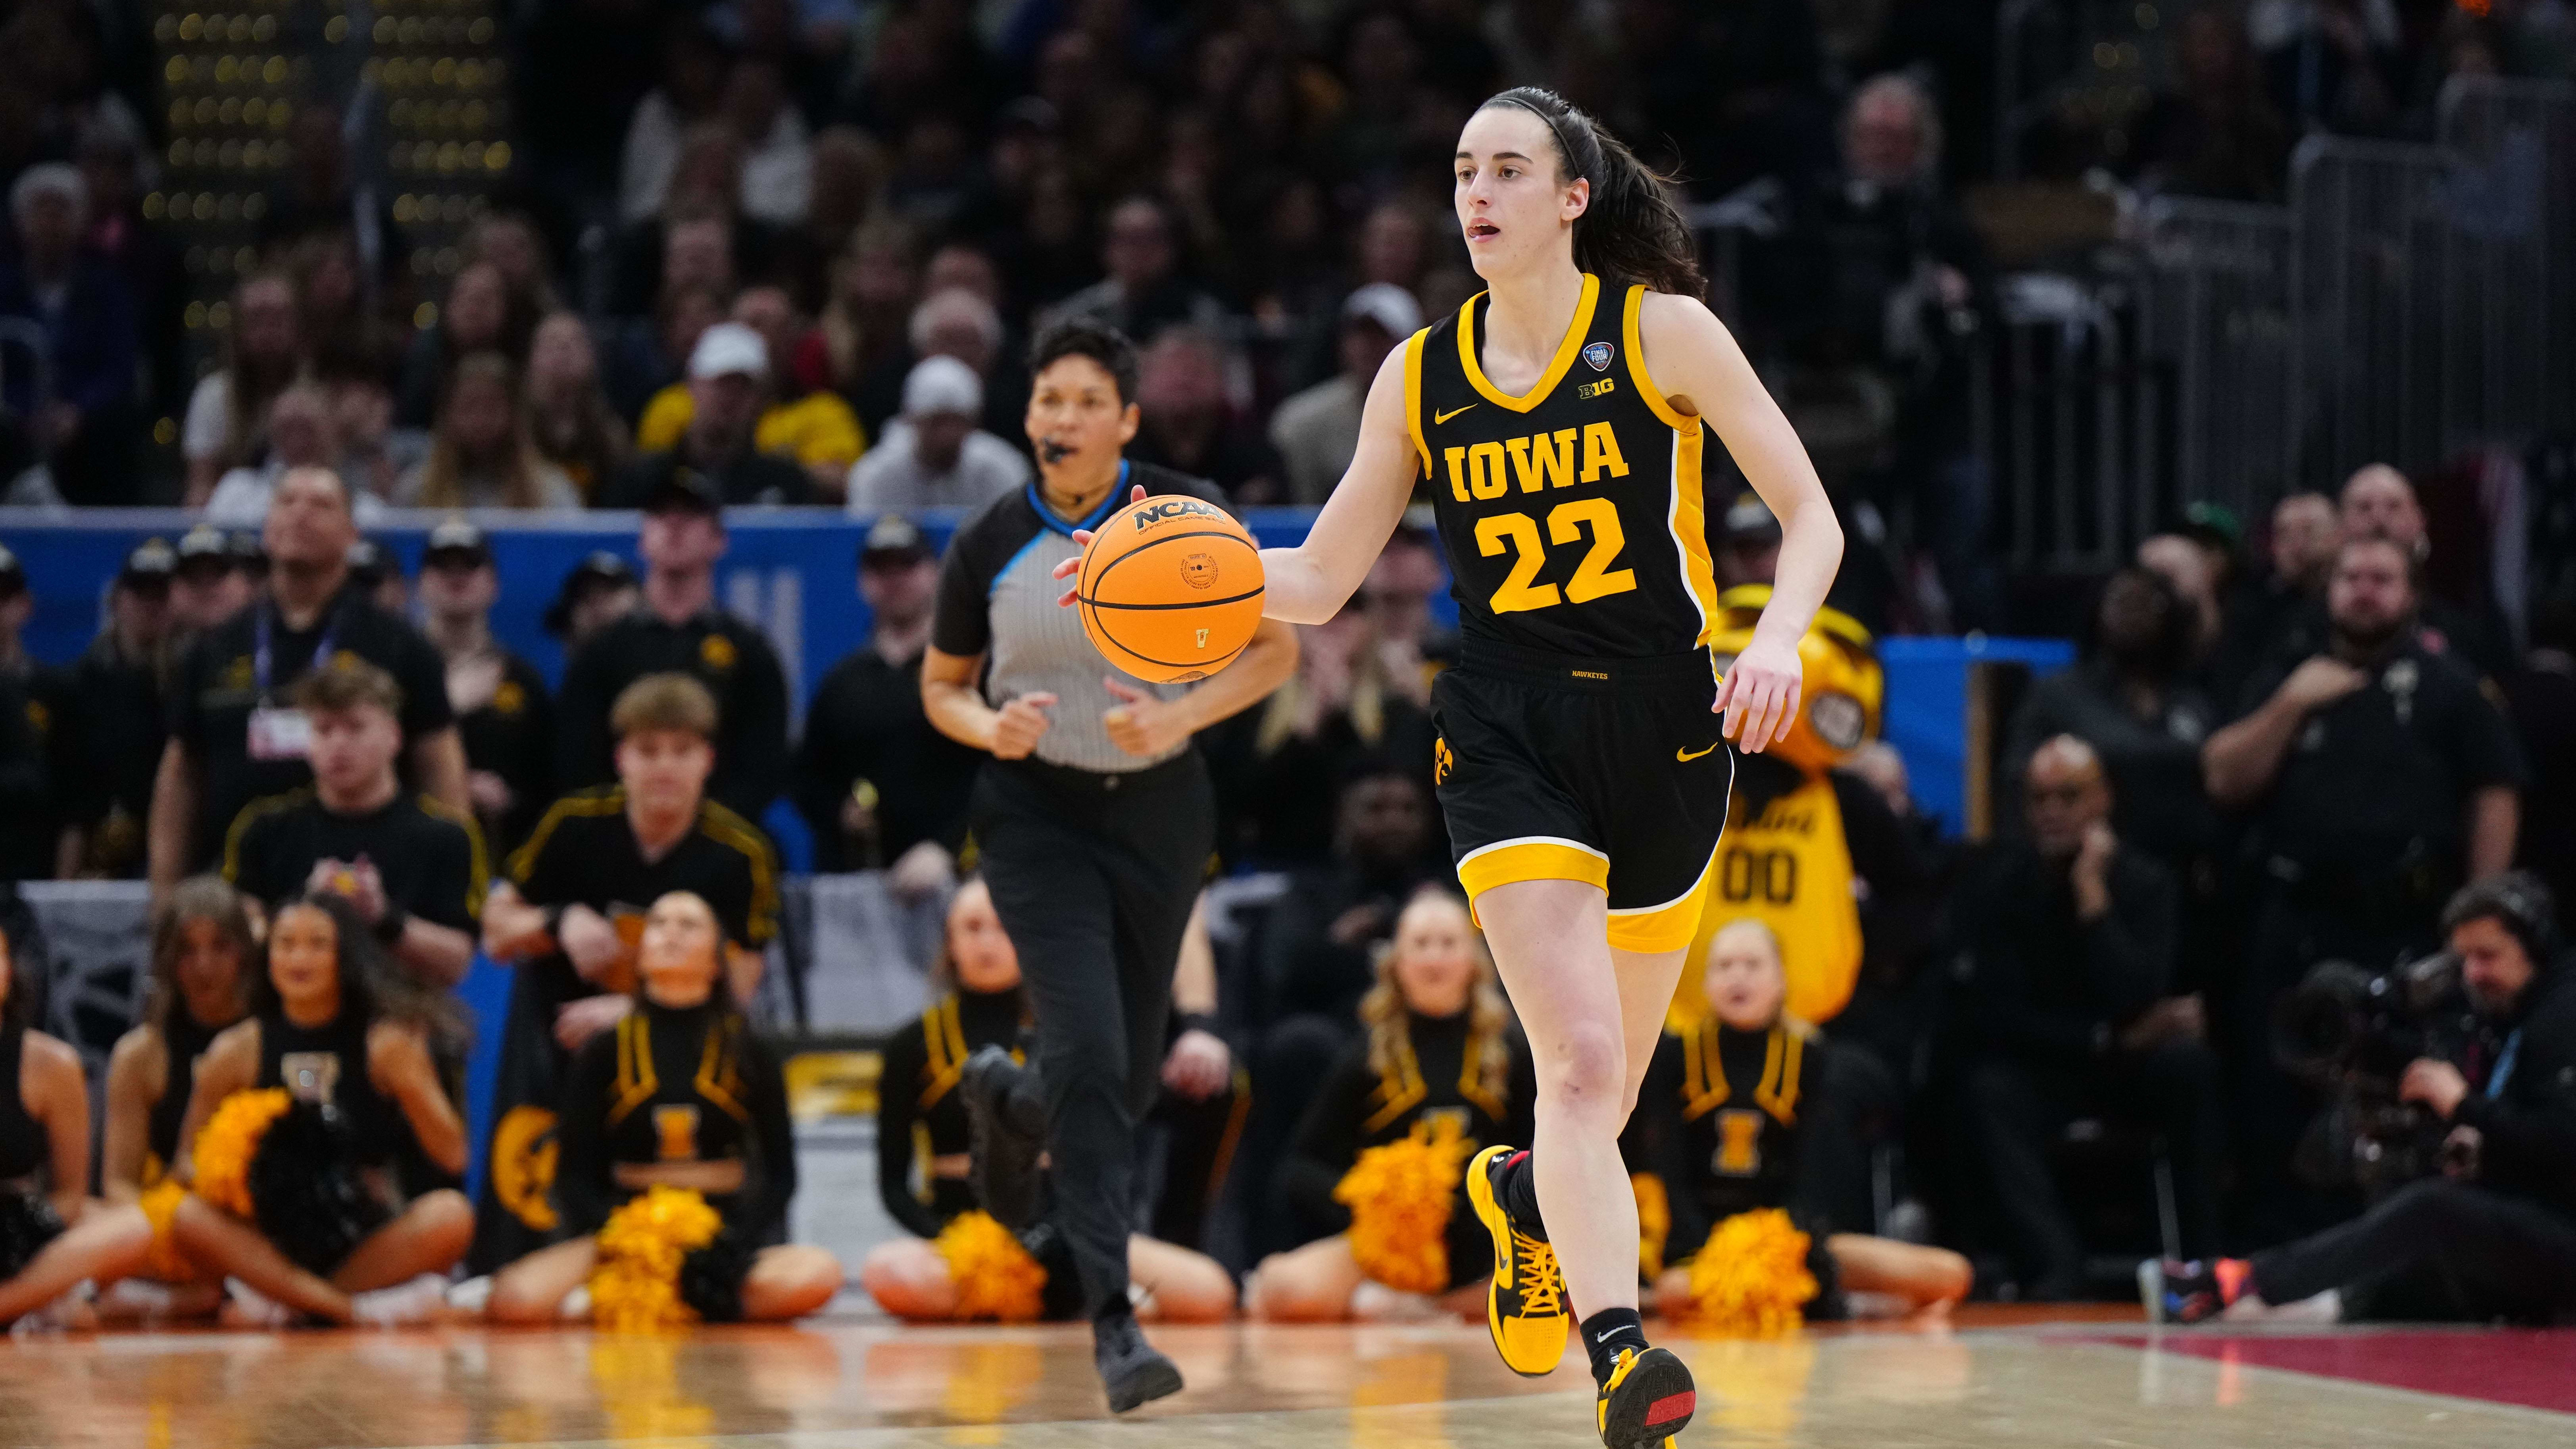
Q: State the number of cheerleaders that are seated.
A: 7